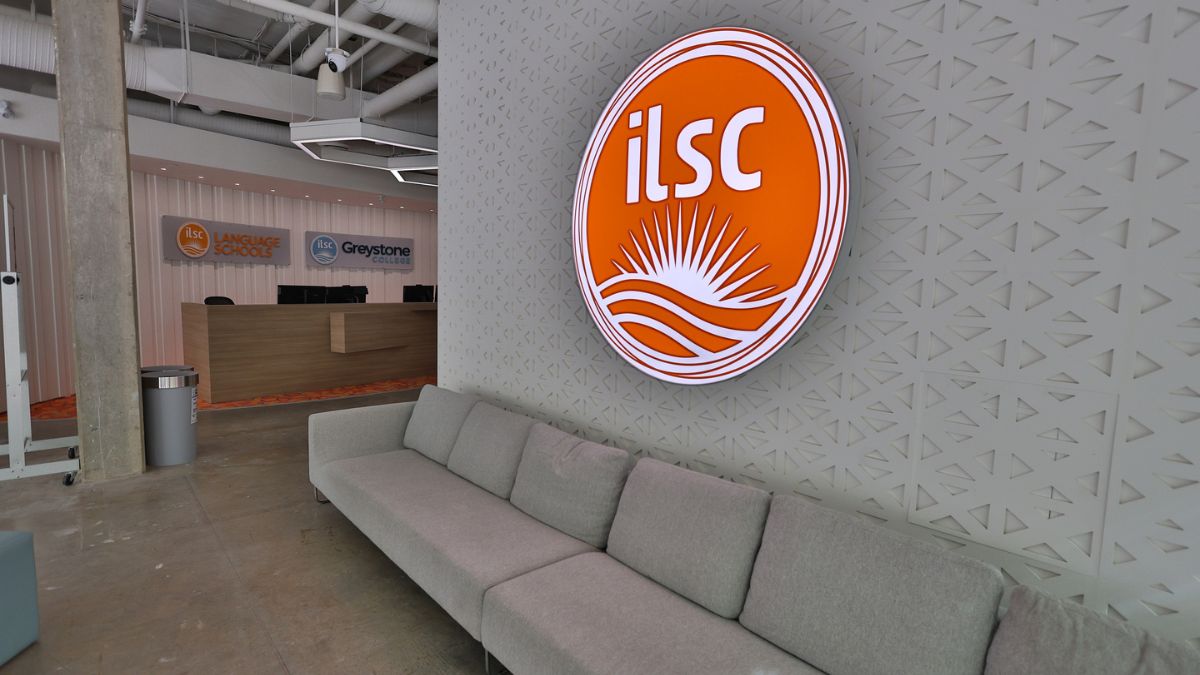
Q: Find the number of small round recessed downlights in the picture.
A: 9